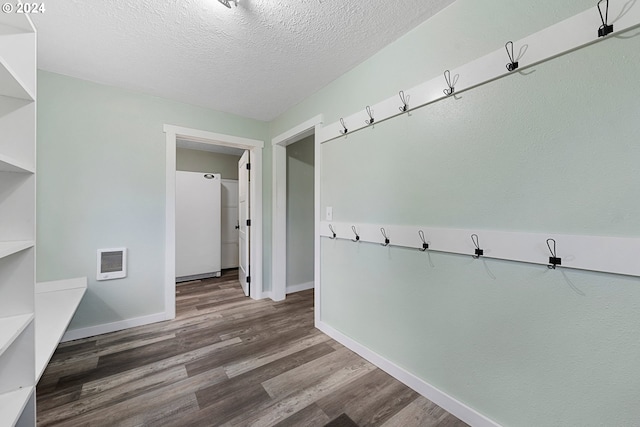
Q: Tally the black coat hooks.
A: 12